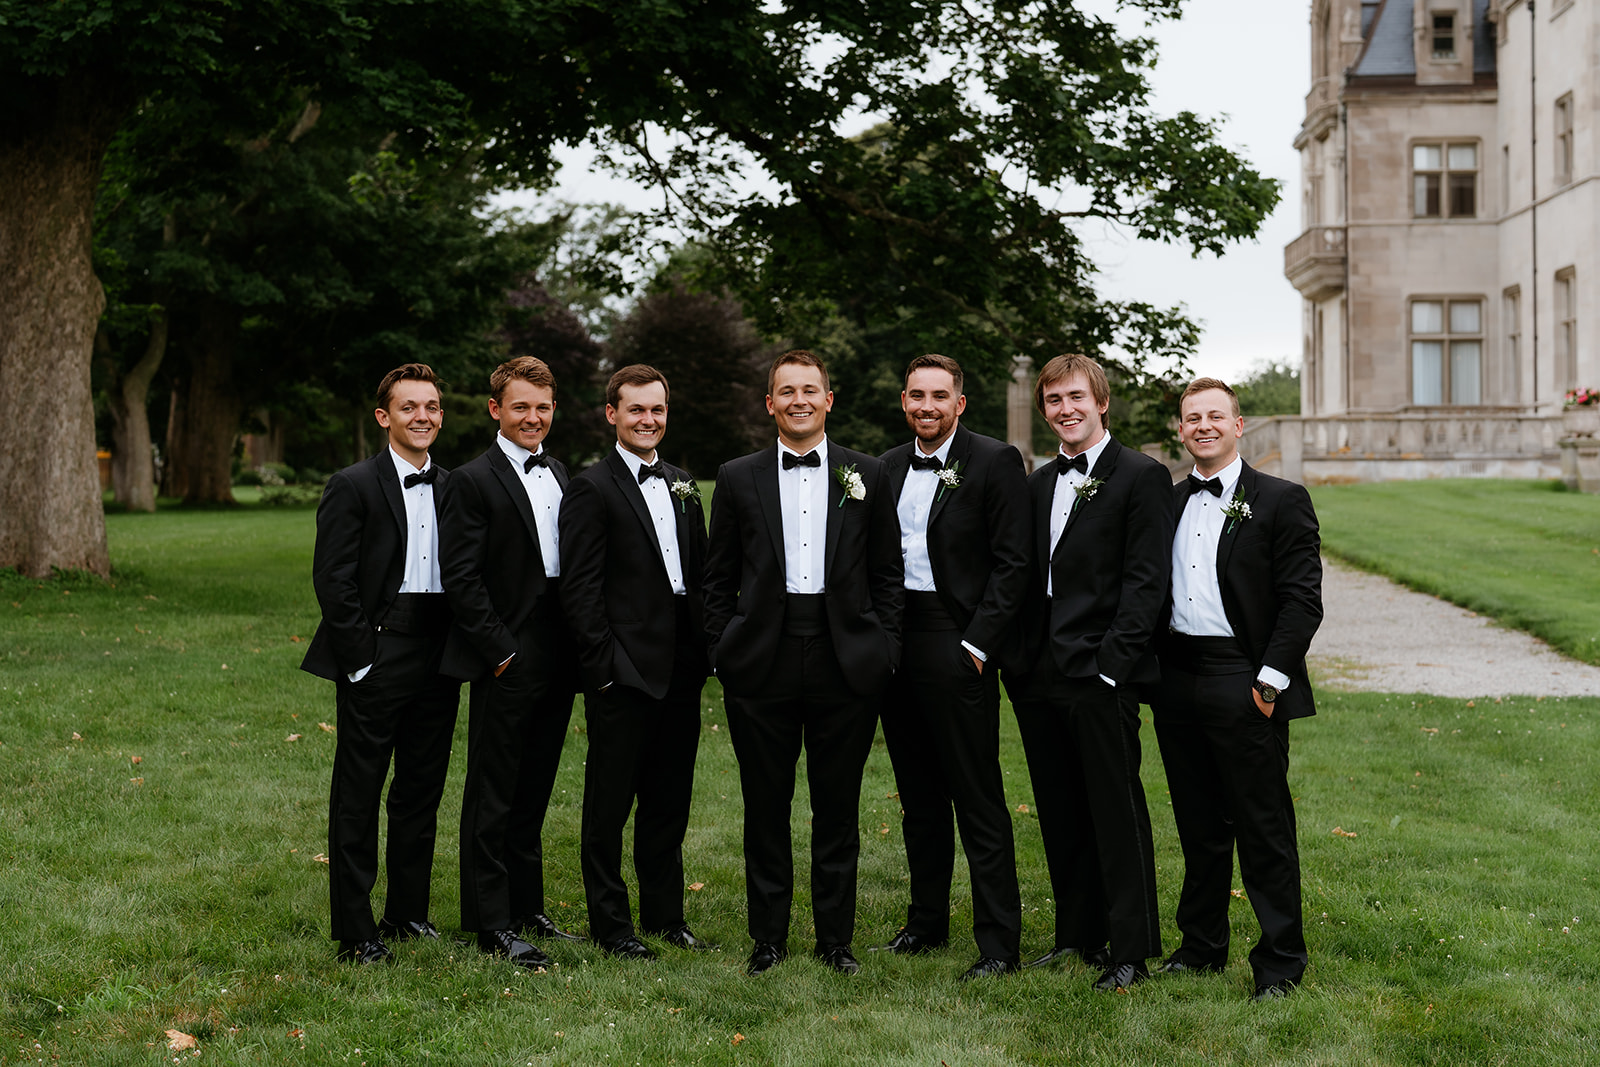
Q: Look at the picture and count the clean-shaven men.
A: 6